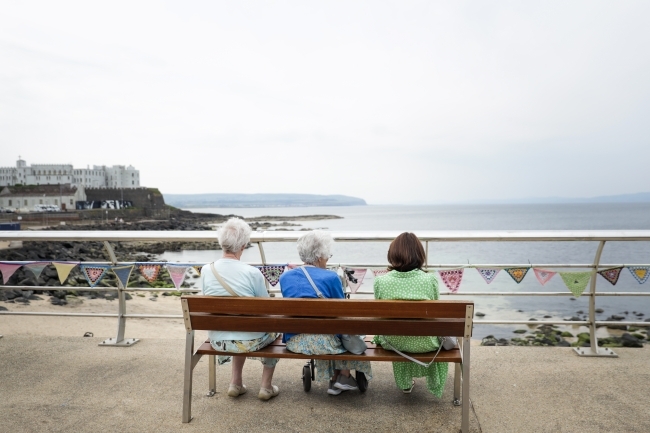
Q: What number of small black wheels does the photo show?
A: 2